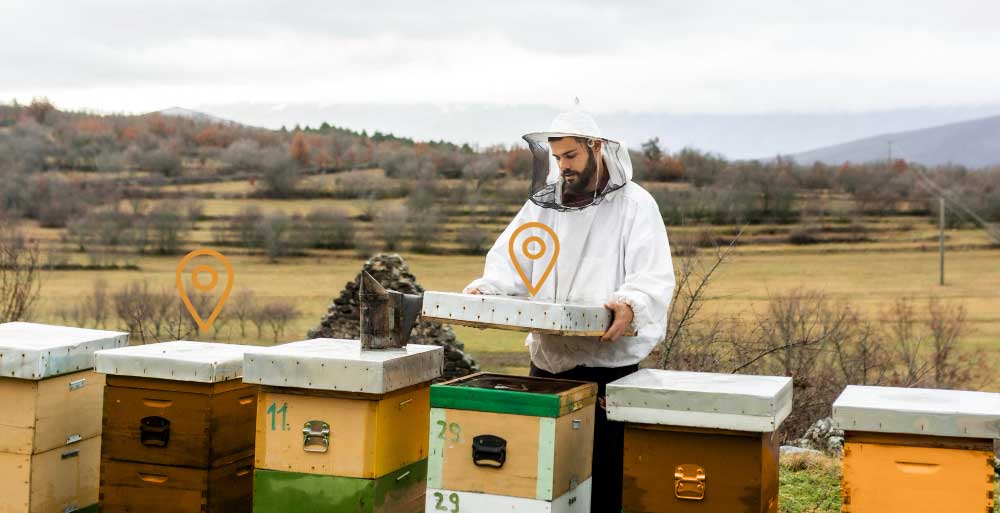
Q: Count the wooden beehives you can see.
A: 6